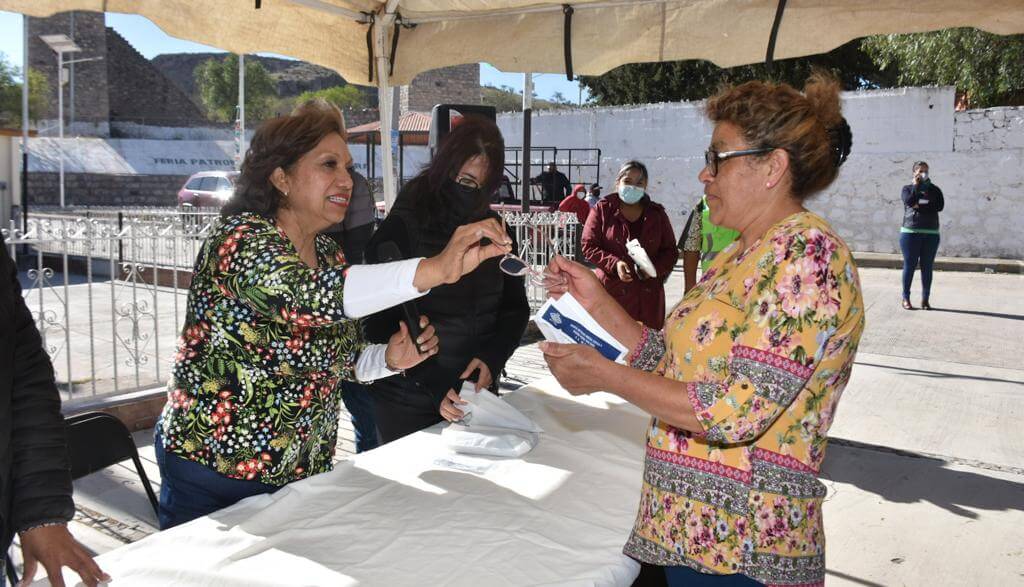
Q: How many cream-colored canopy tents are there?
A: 1